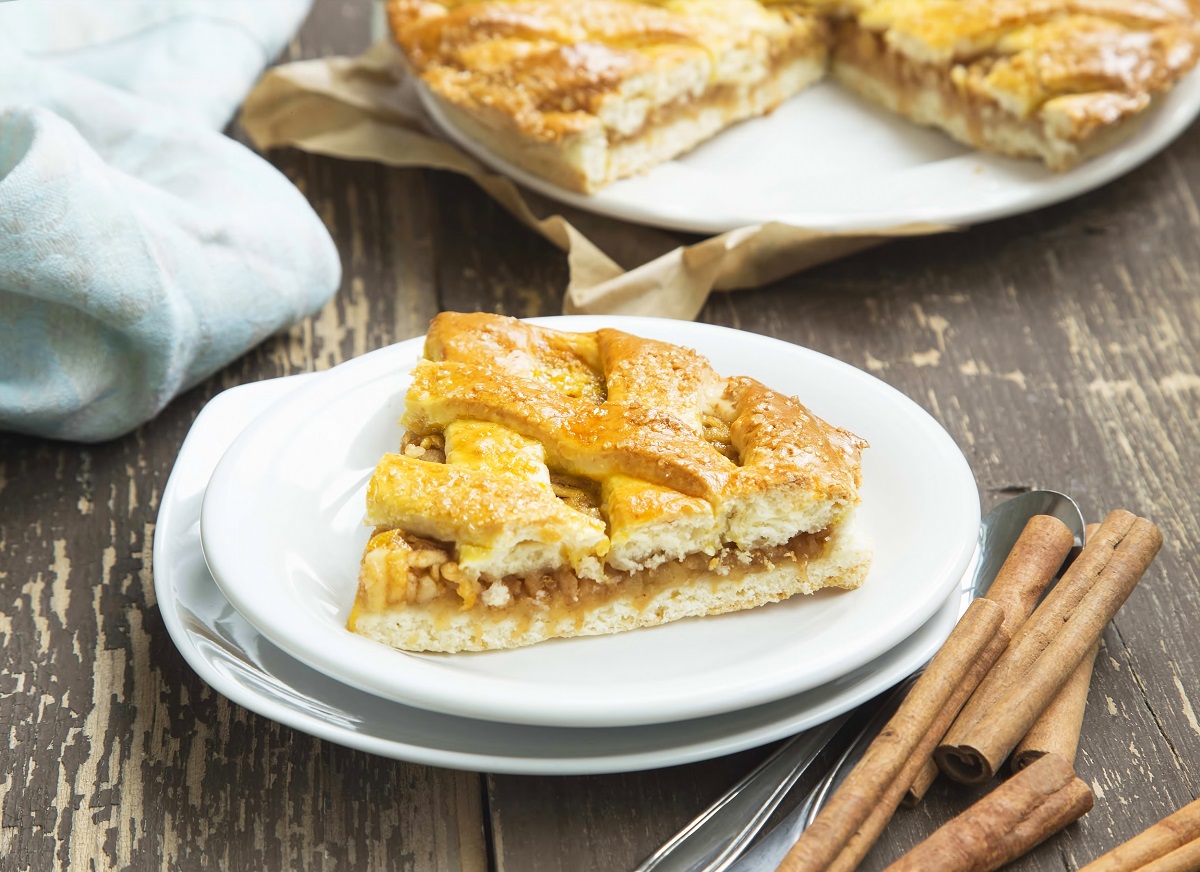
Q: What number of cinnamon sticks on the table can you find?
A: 6